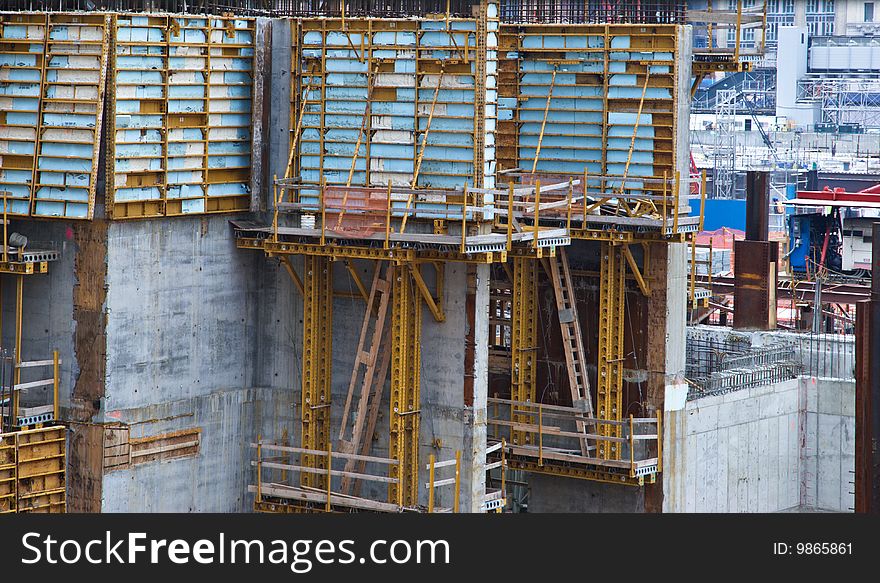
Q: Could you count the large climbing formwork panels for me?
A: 4